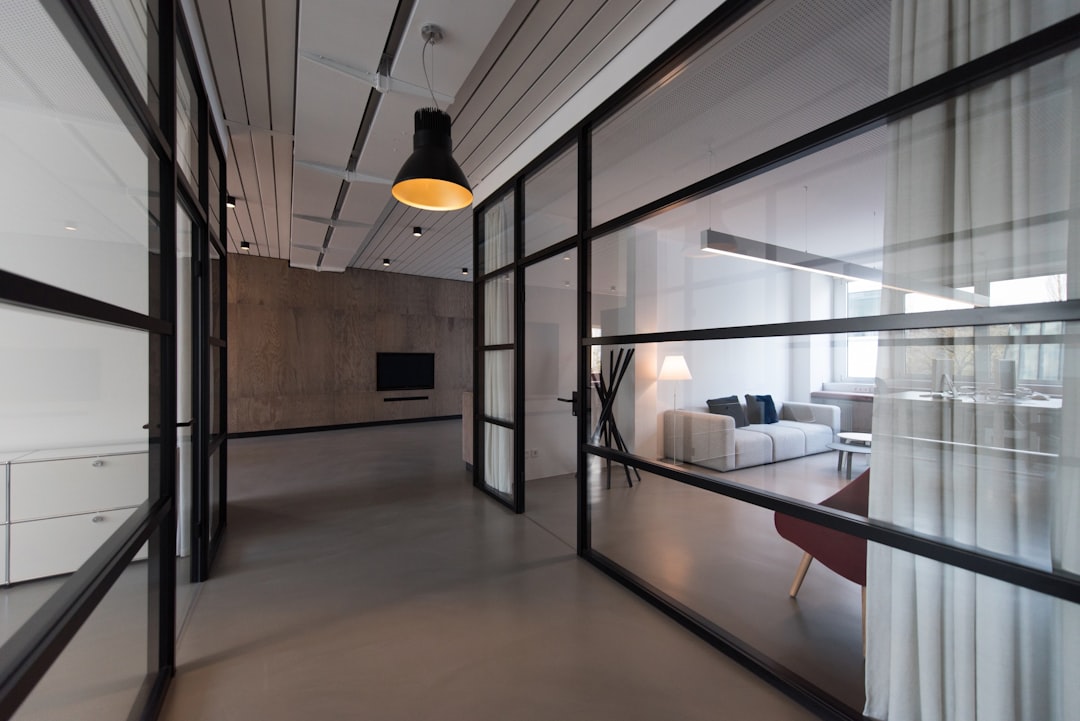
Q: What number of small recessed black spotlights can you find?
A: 5